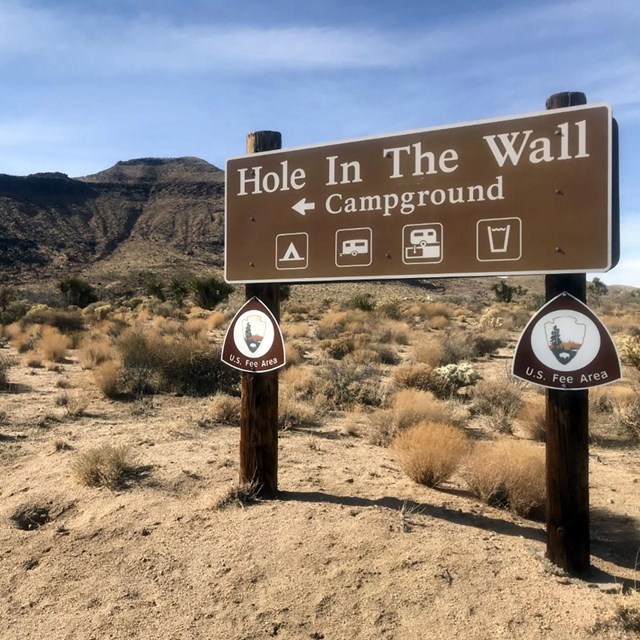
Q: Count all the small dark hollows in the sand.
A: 1